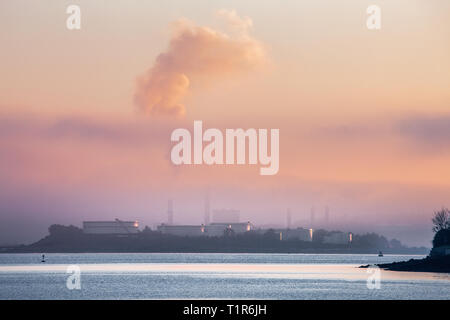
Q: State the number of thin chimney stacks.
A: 5